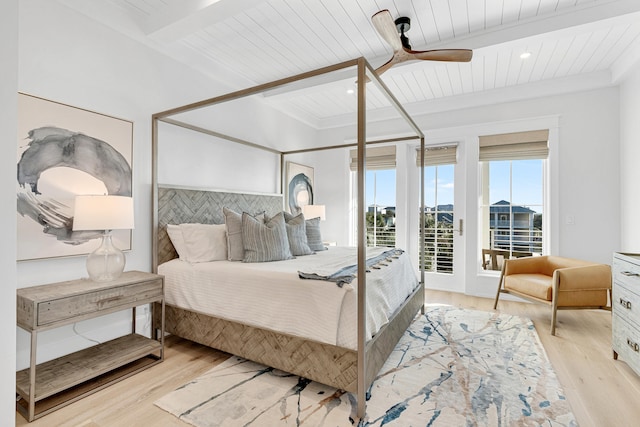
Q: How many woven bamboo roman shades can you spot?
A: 3